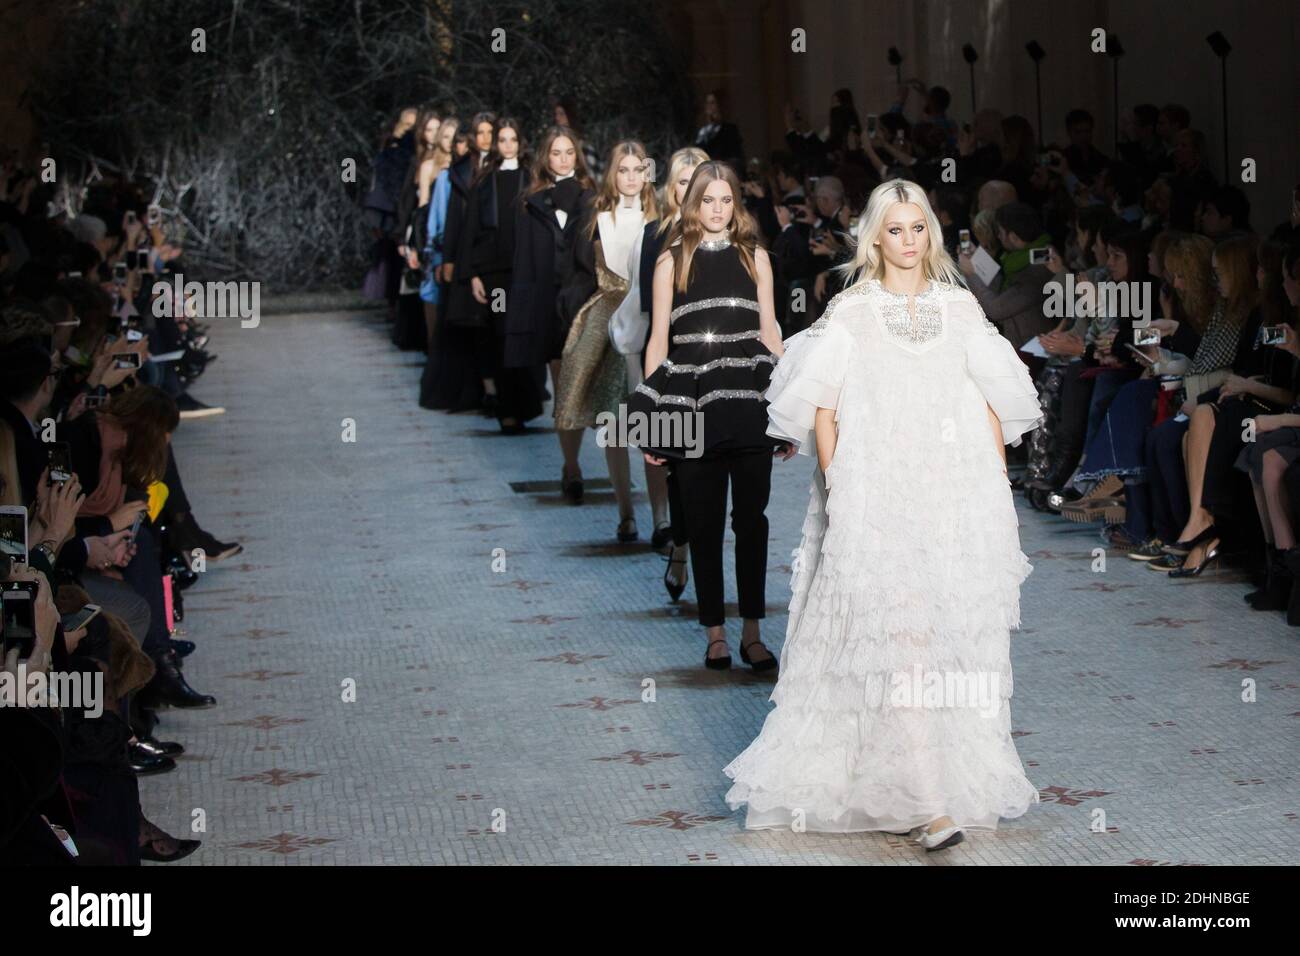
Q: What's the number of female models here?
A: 11